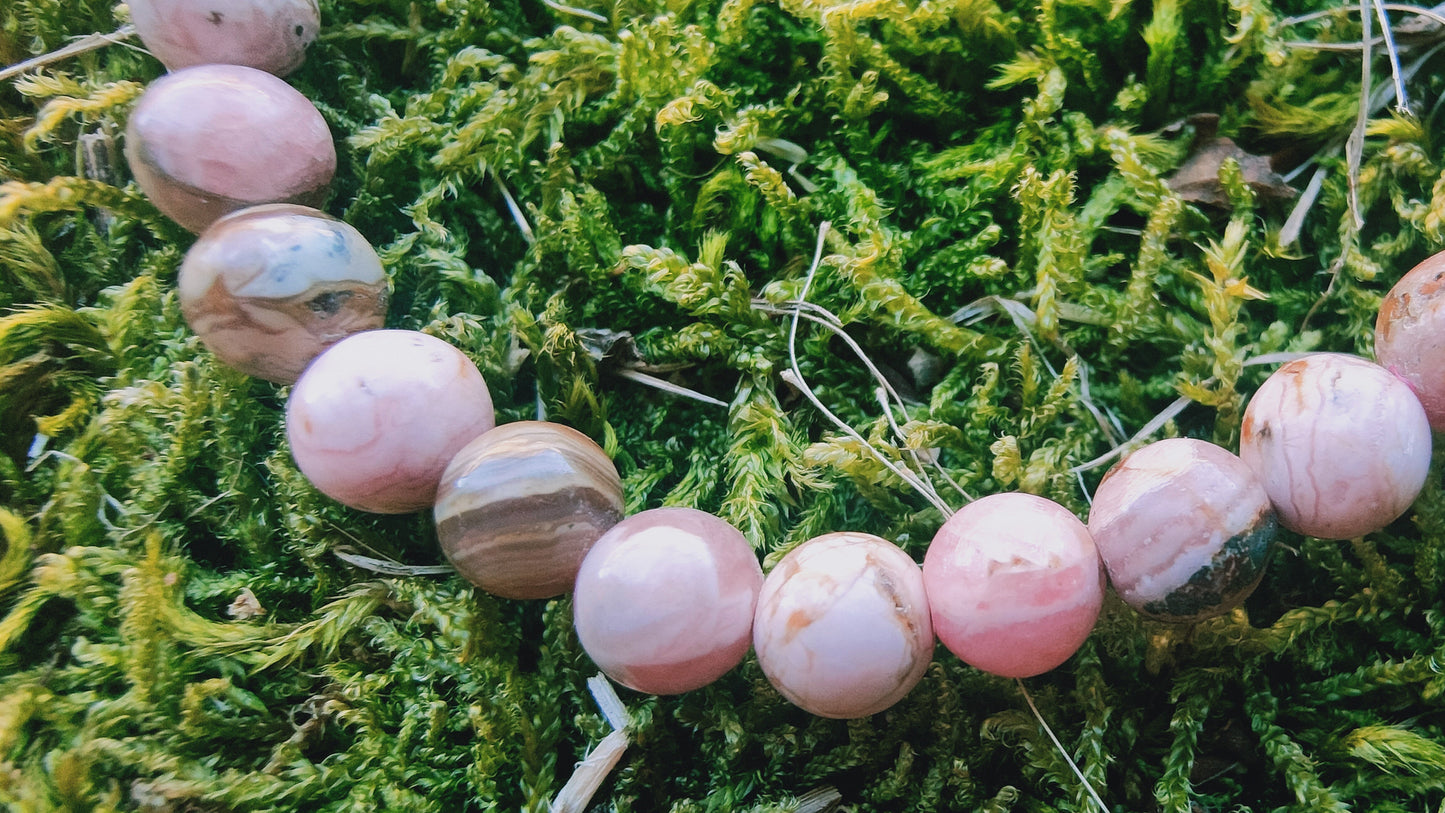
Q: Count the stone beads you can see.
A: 11